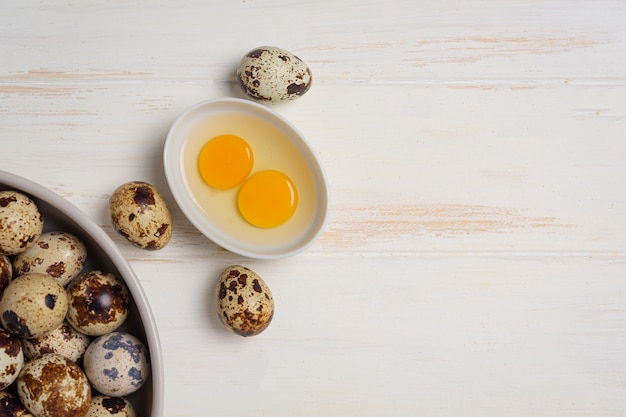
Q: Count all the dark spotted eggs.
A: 14